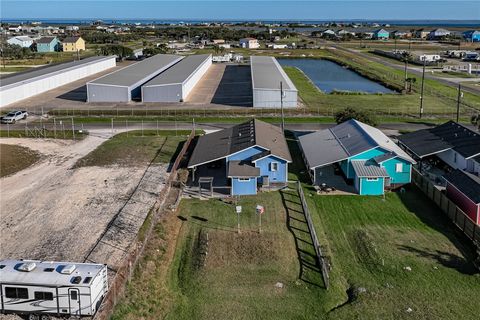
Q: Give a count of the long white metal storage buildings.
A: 4